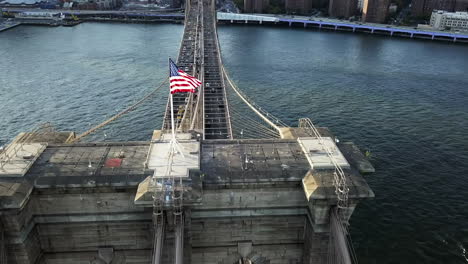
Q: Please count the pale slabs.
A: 3